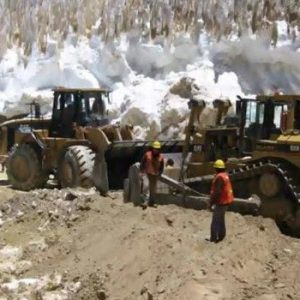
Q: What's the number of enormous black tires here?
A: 2